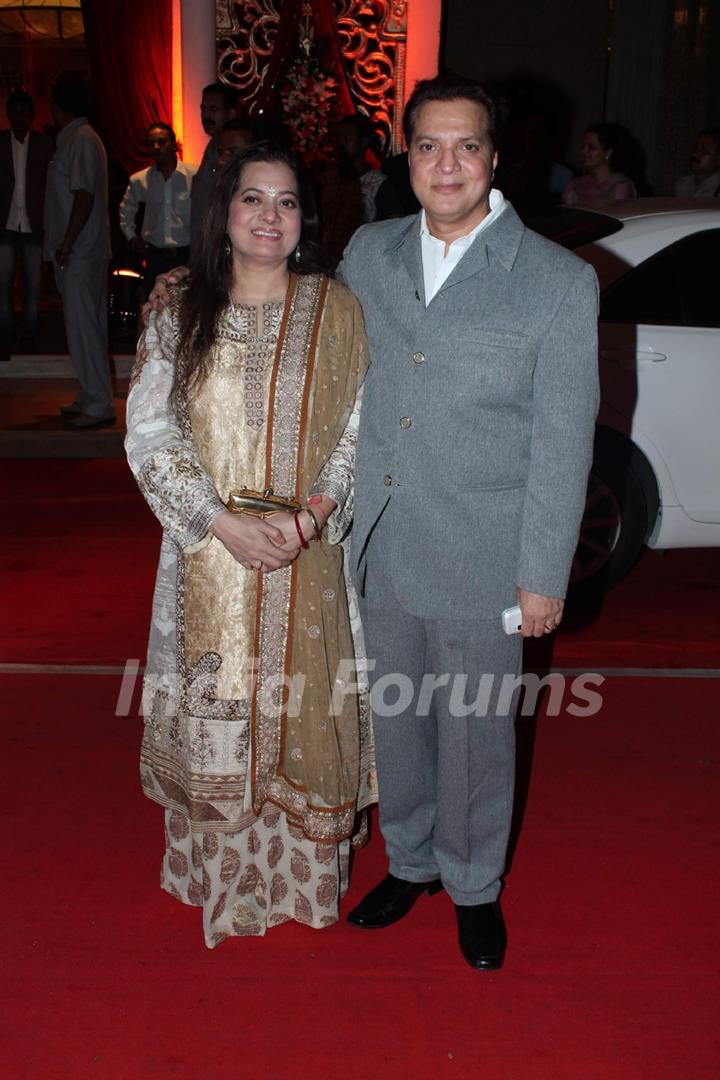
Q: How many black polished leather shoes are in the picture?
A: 2